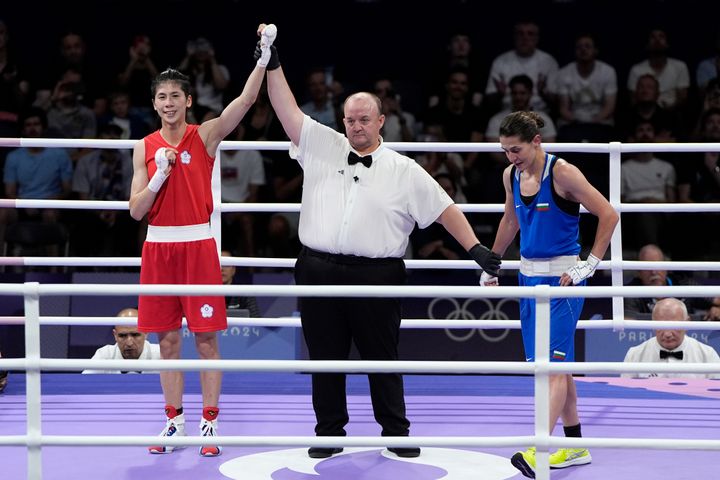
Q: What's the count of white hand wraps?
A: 4